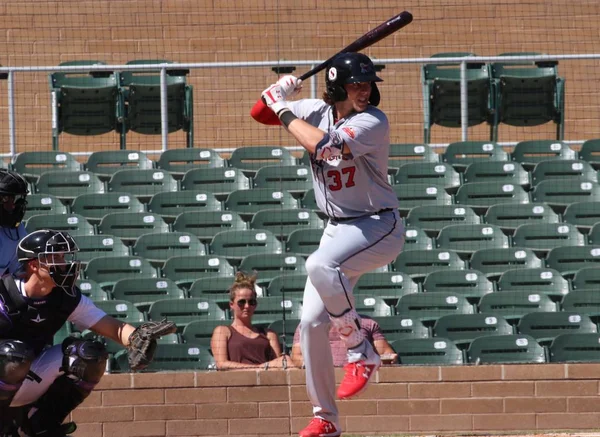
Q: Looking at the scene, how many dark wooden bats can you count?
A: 1